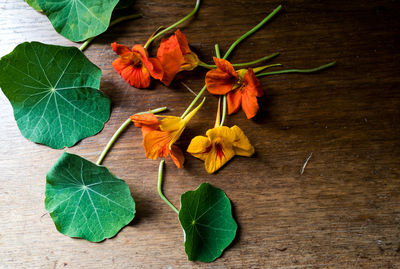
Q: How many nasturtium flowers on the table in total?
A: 5